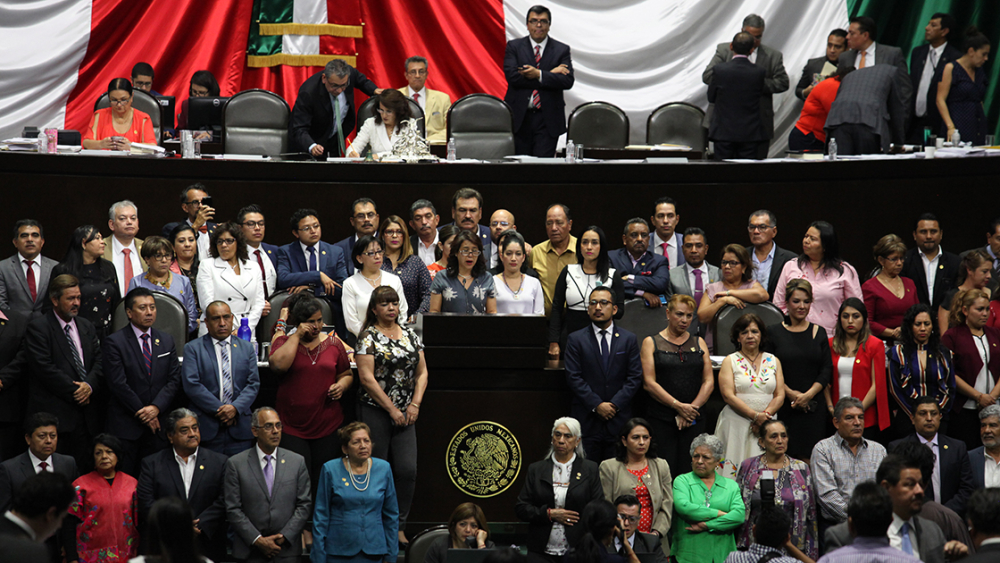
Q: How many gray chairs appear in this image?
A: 11